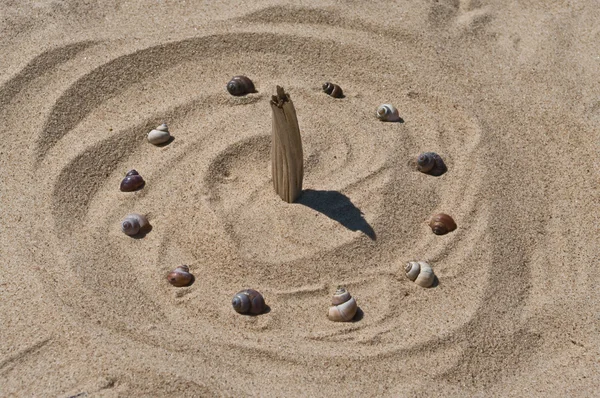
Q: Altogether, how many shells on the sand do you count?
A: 12